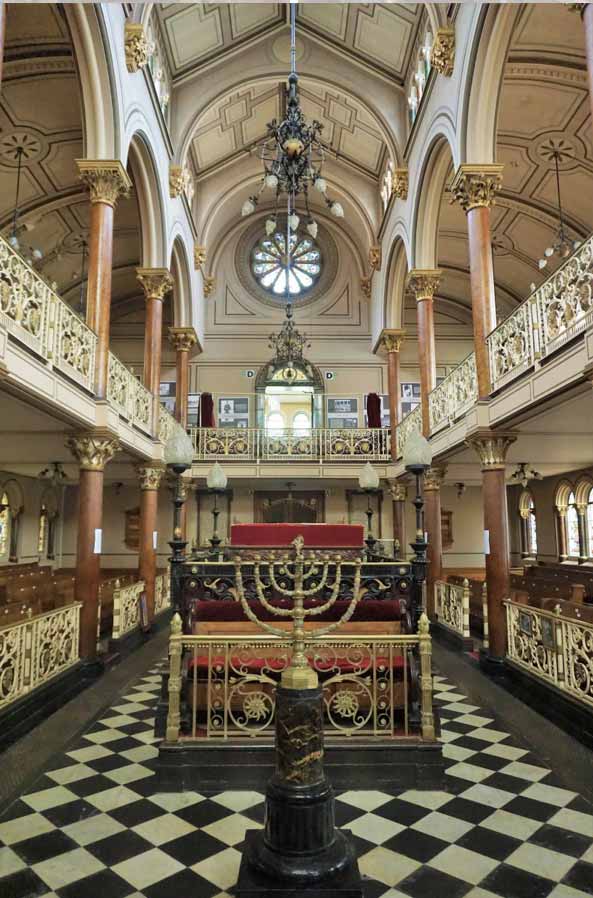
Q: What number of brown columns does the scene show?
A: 12